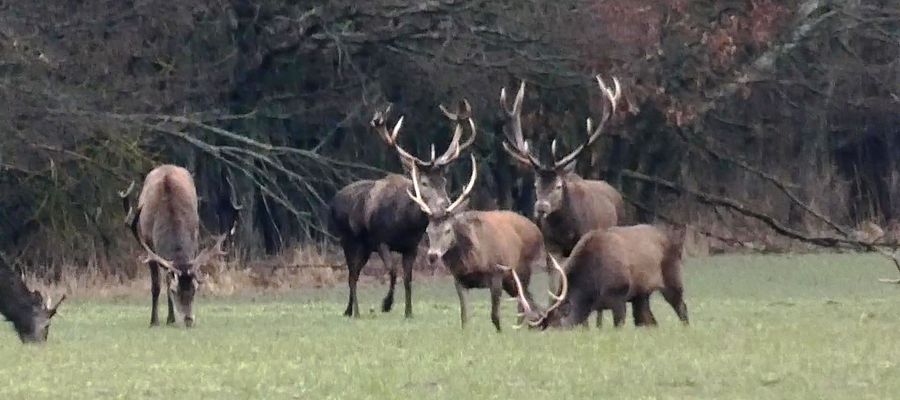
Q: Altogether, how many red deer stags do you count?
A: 6